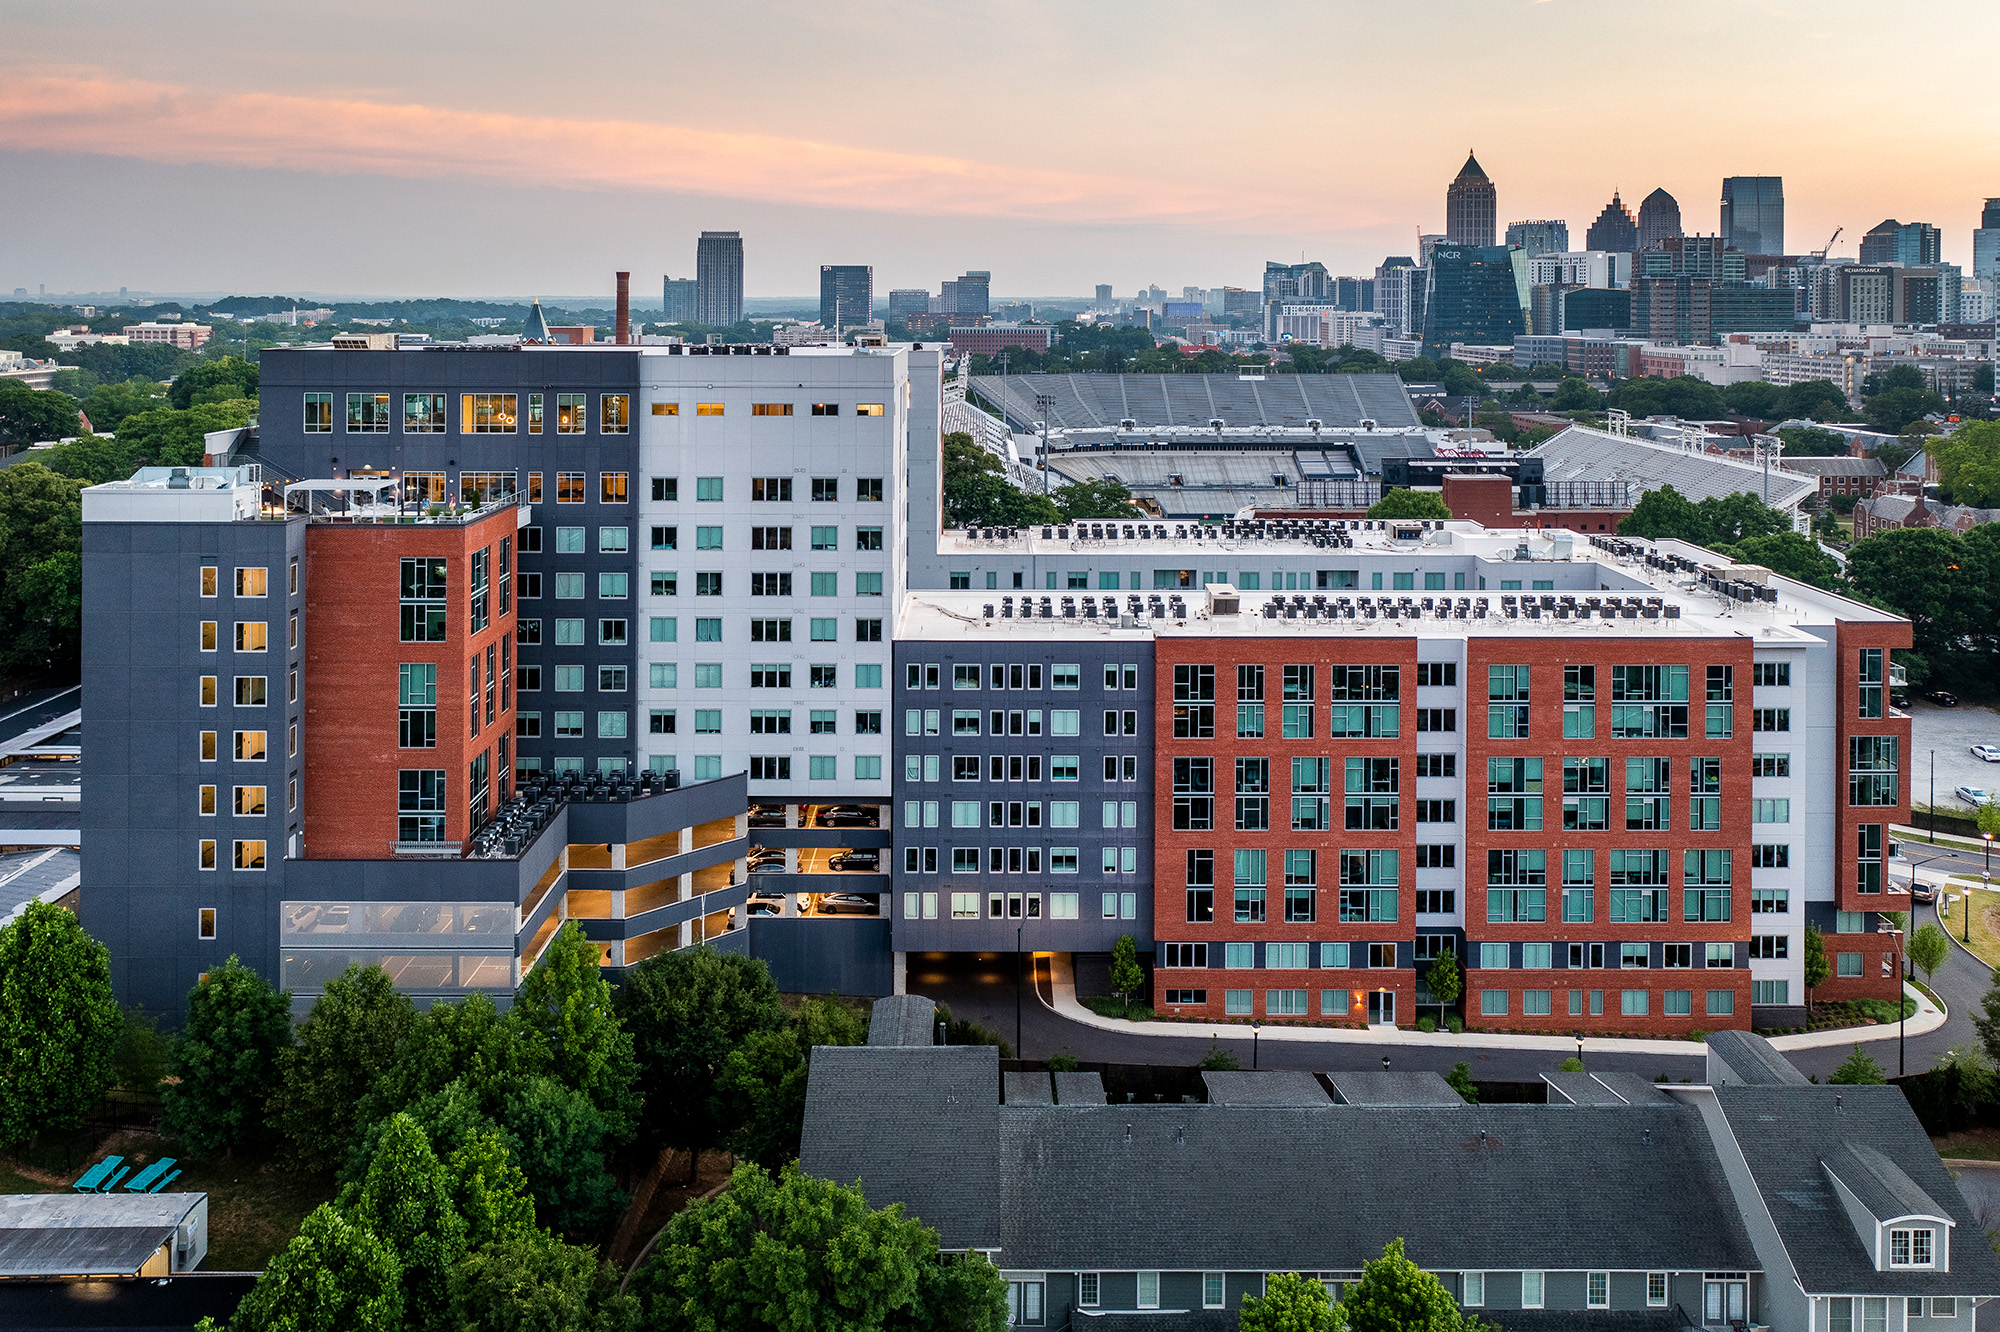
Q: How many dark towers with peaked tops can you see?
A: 3